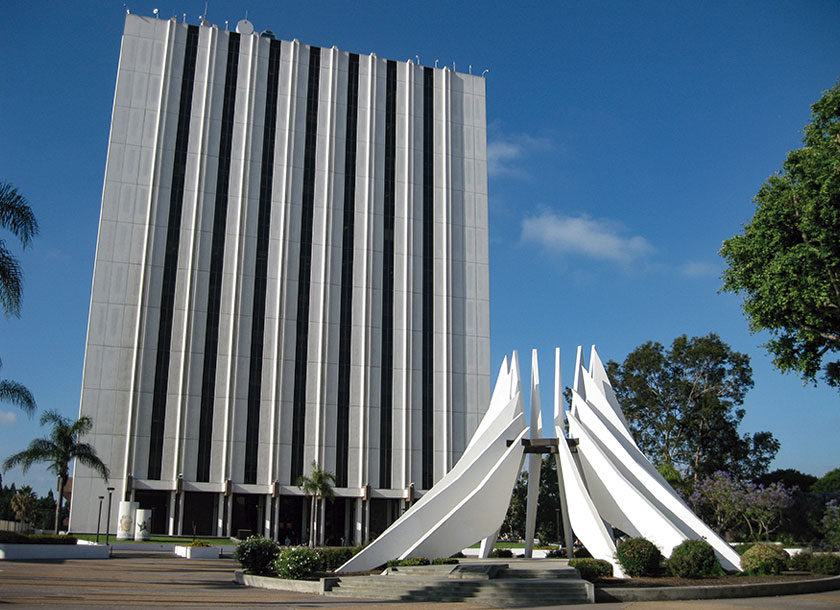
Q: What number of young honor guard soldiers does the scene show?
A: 0